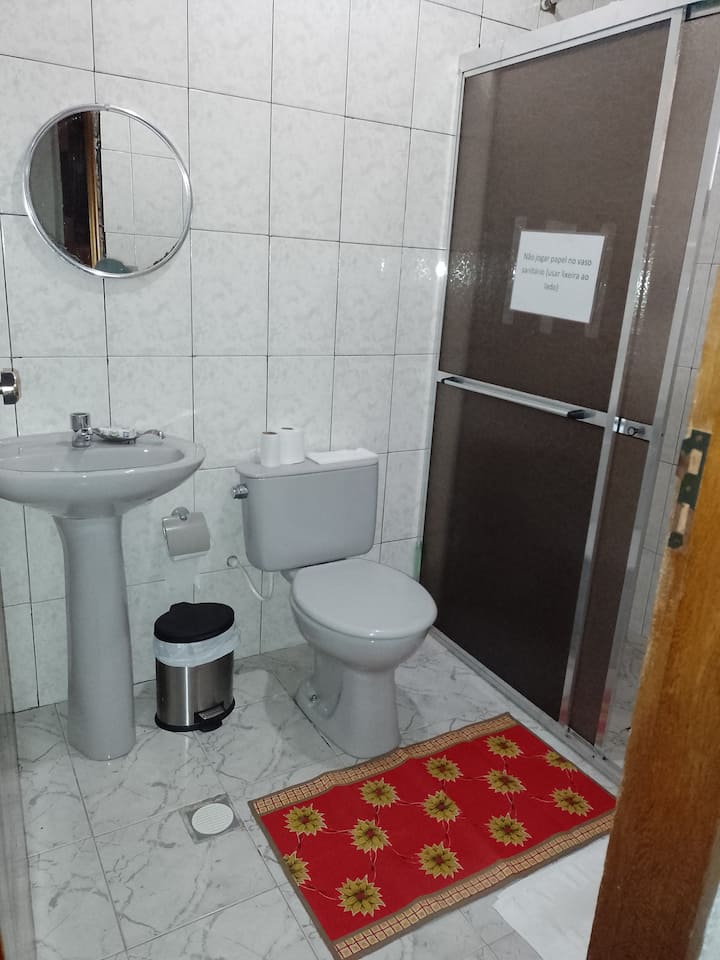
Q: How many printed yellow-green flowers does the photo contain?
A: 13